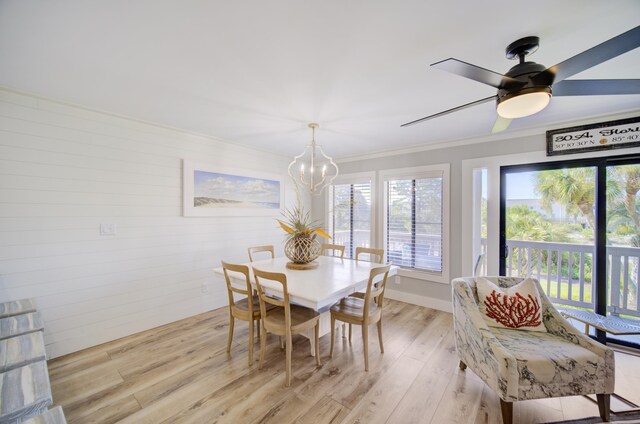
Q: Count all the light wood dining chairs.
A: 6